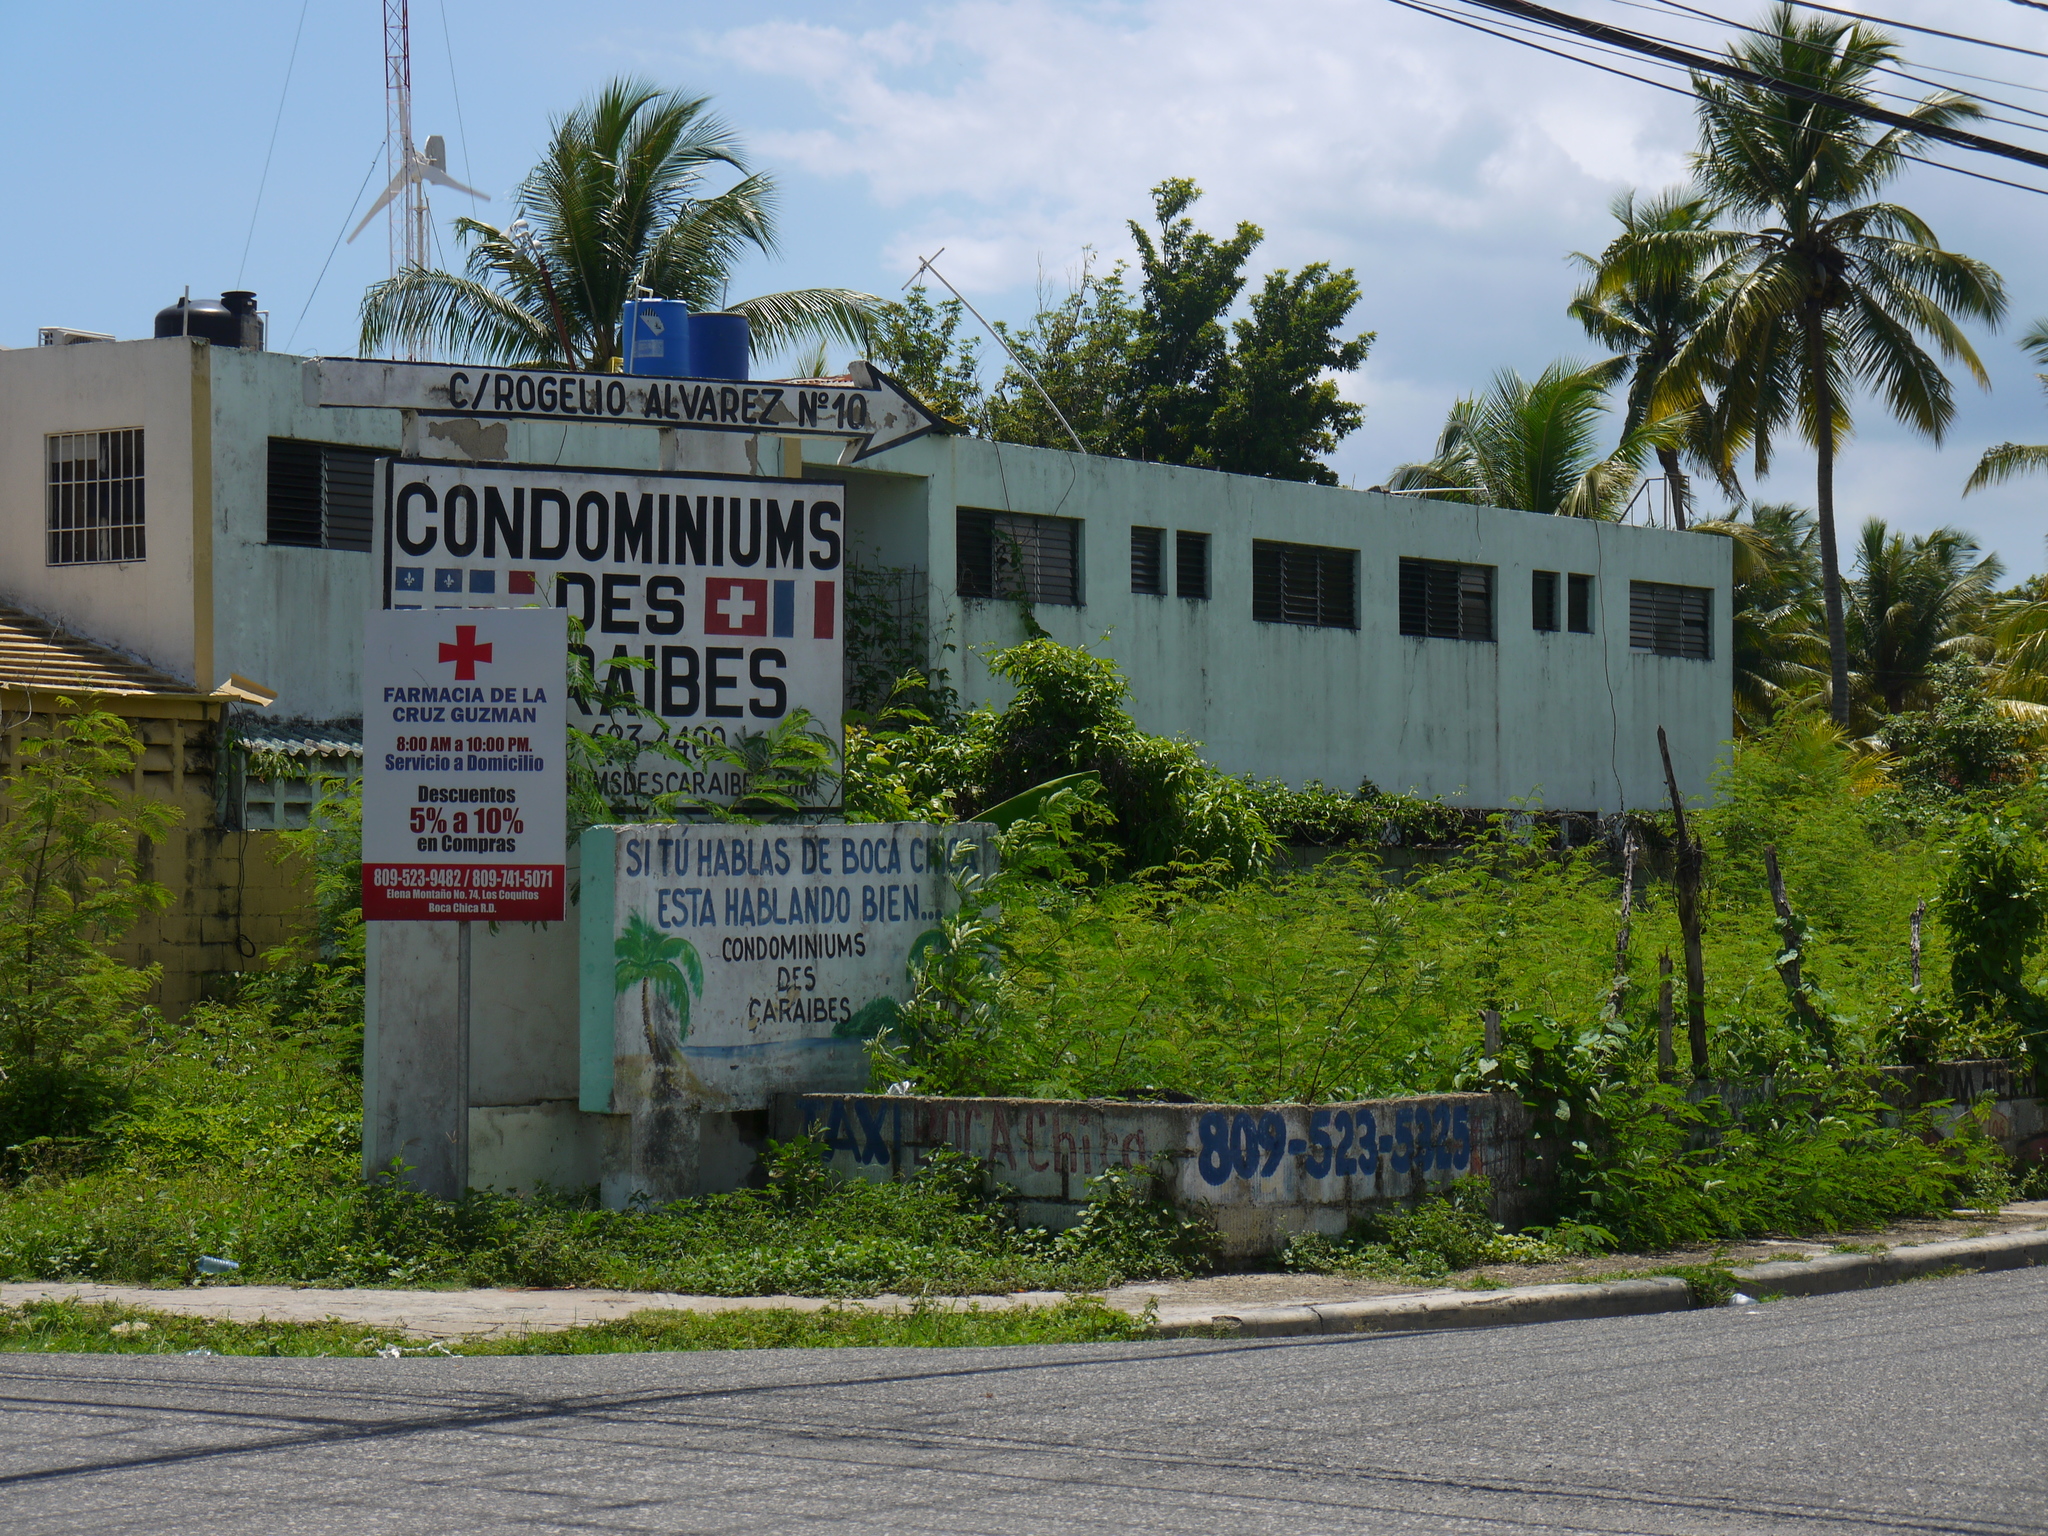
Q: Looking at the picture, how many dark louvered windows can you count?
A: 9